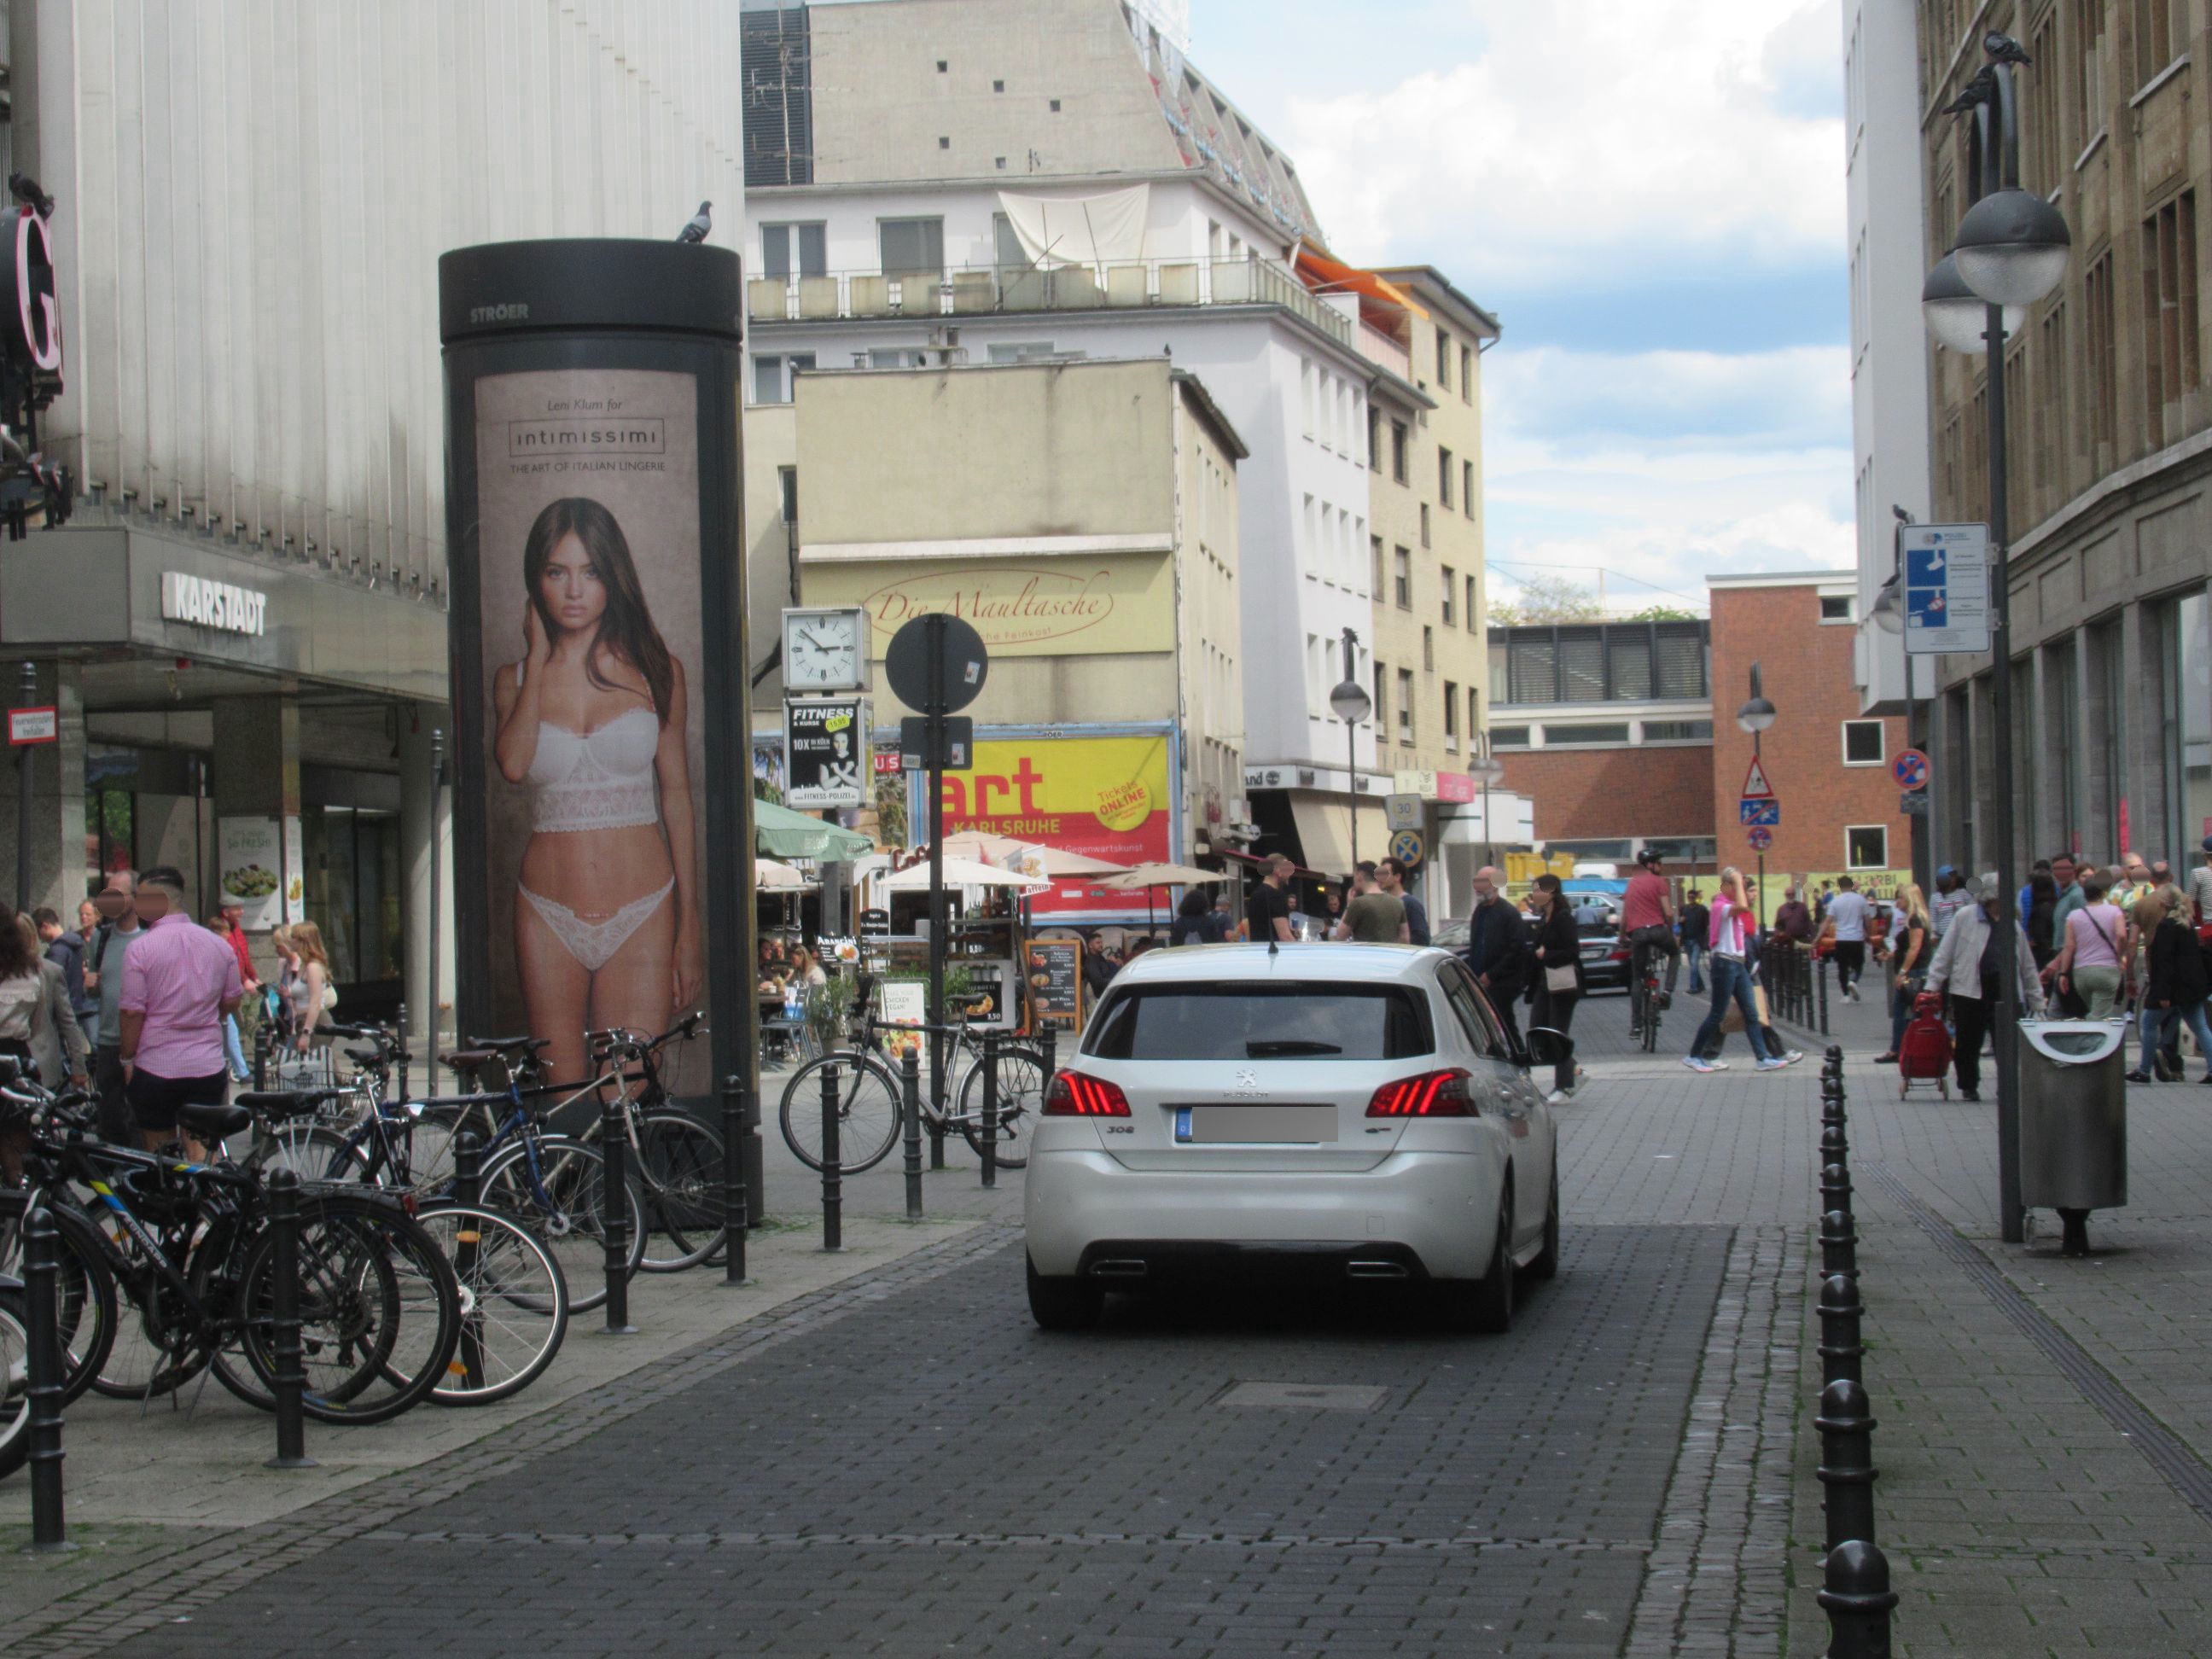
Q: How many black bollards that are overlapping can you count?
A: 10